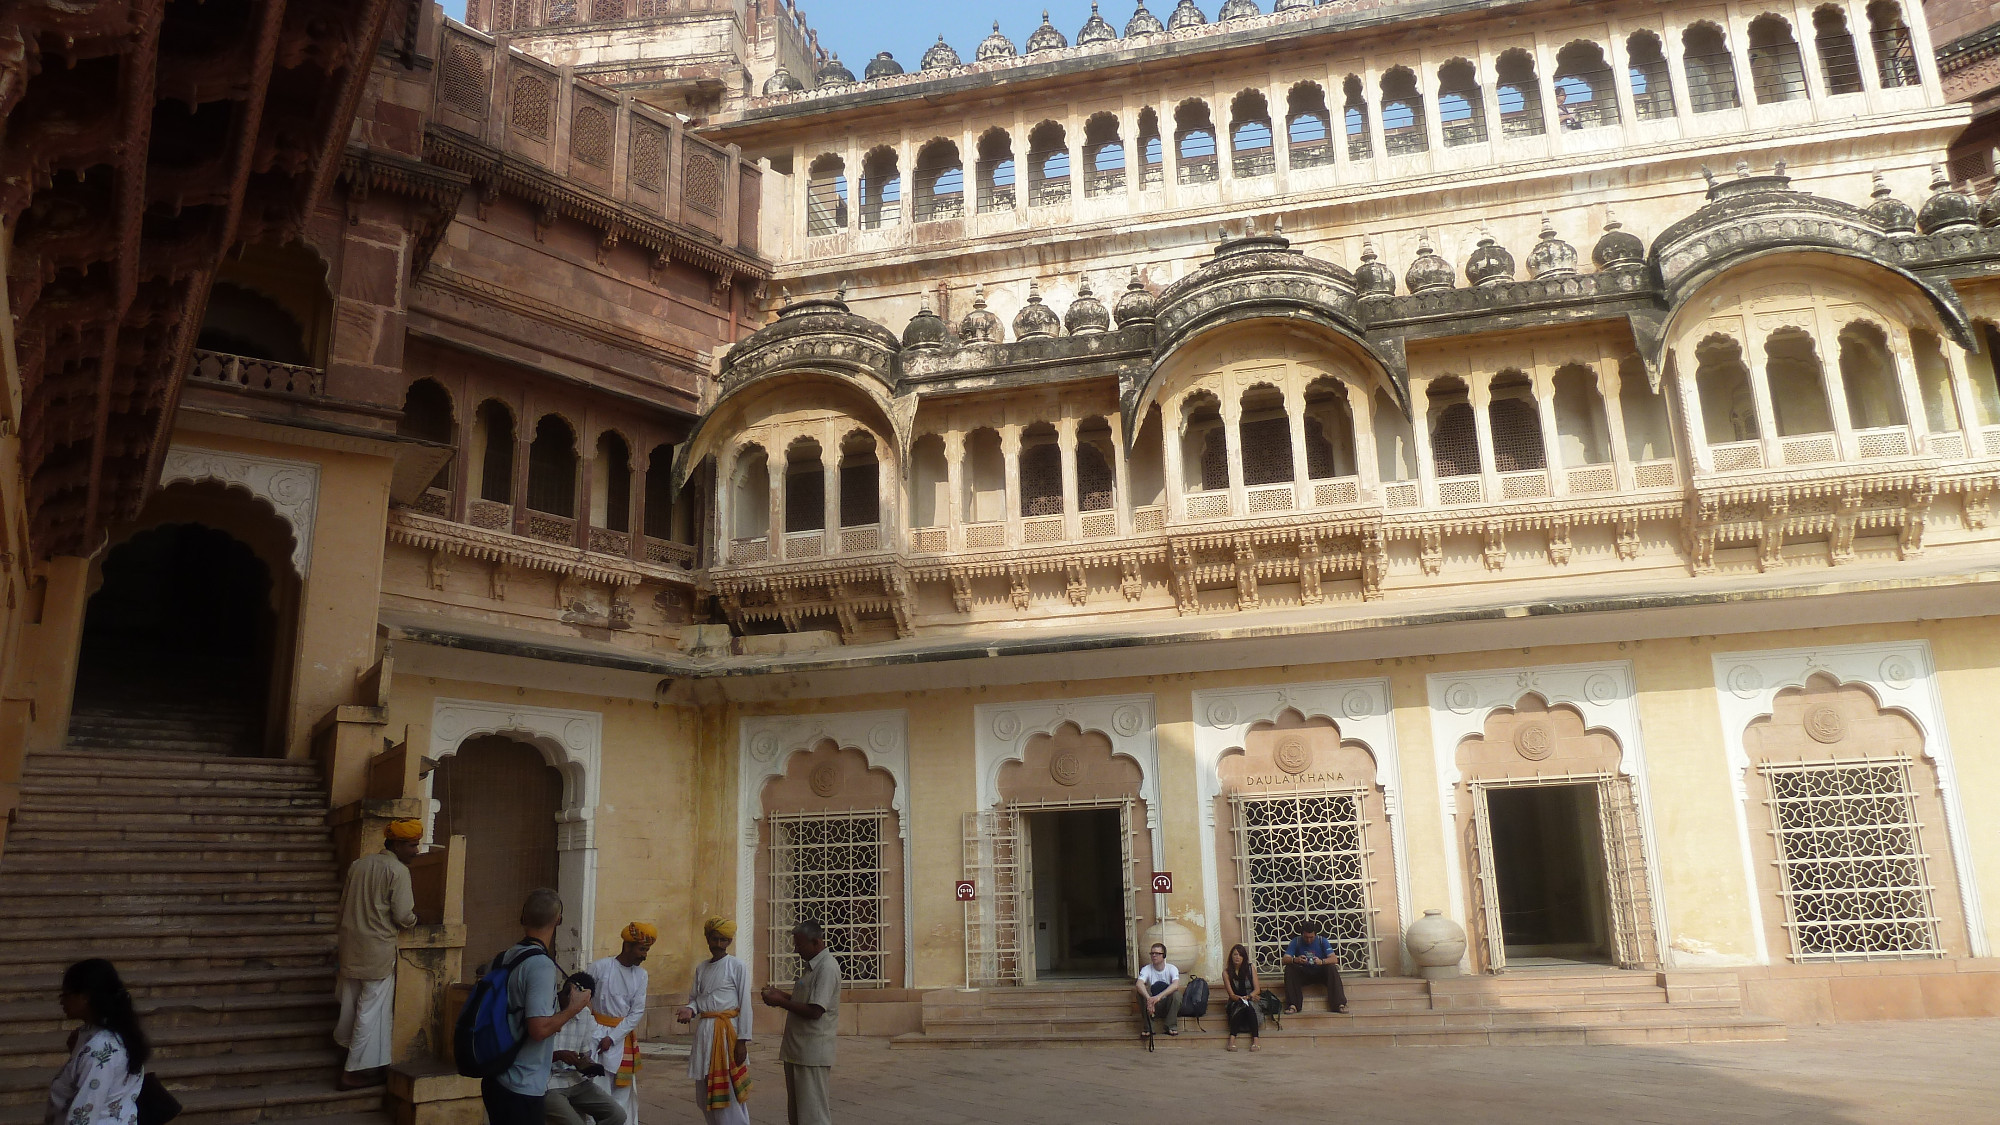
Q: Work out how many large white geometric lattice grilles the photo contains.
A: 3